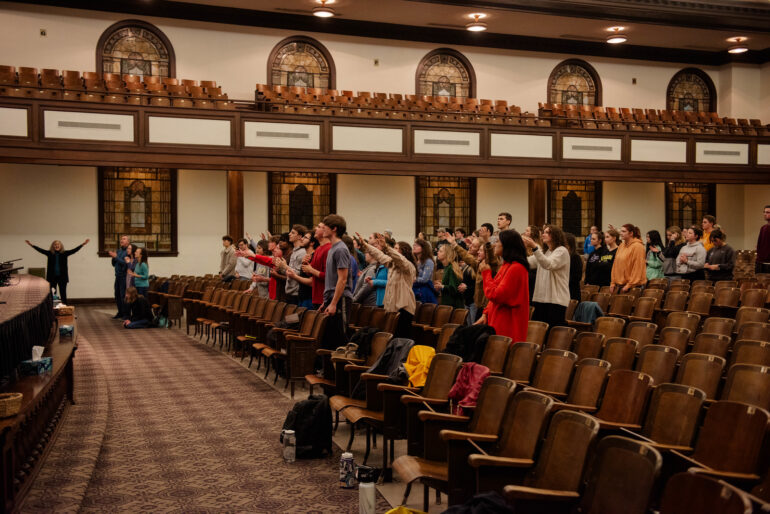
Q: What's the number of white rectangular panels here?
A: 11